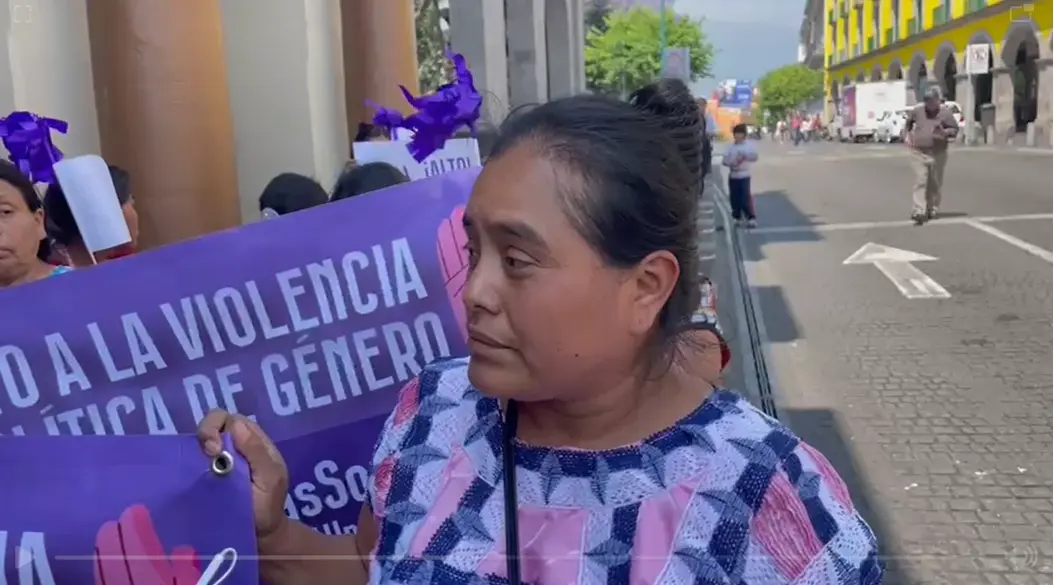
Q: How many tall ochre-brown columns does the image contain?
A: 2